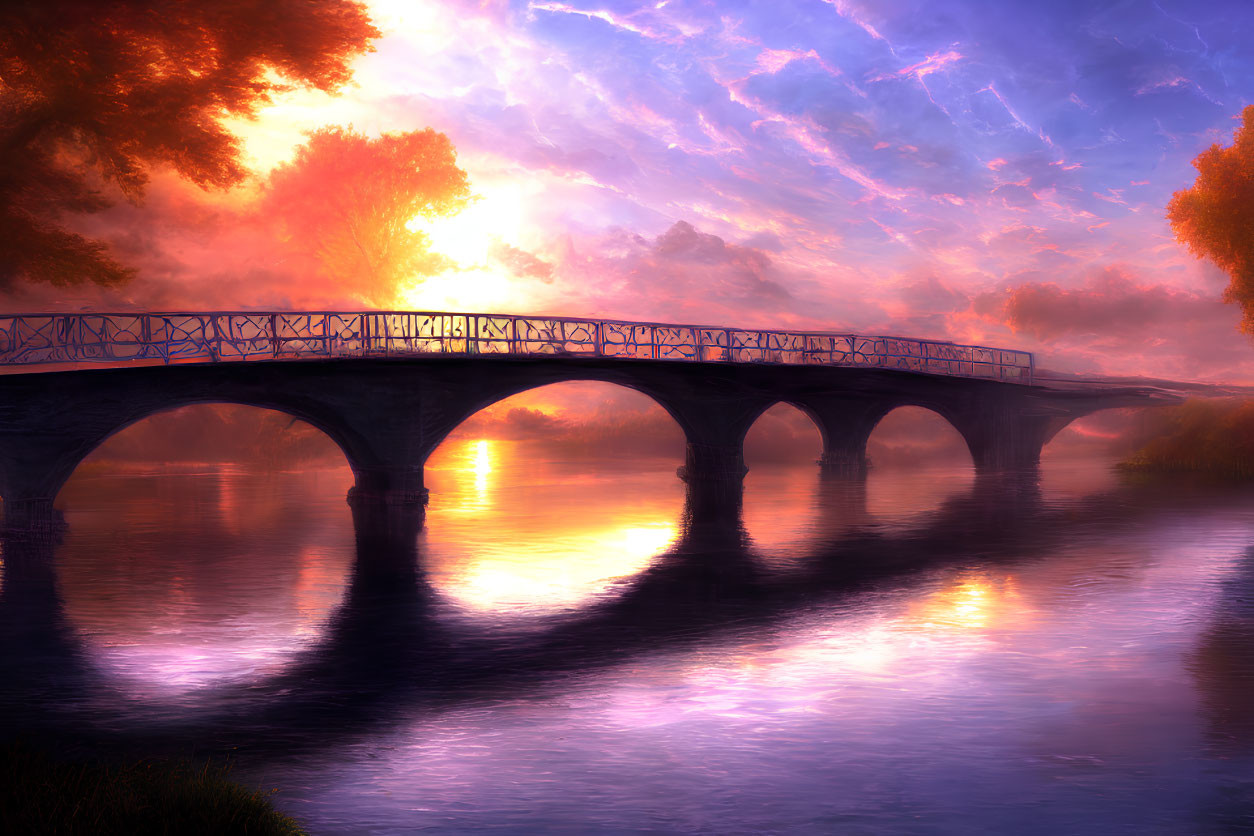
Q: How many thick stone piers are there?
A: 5